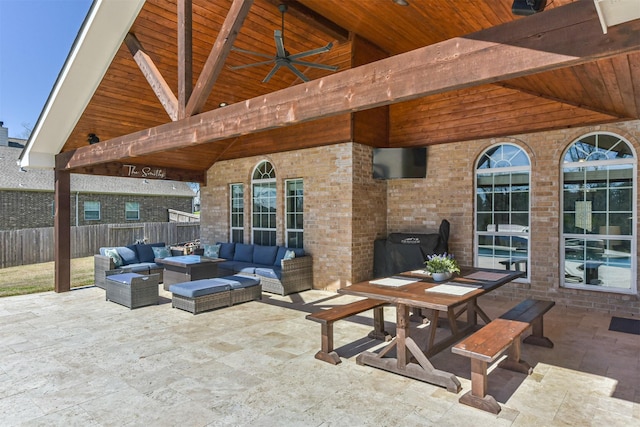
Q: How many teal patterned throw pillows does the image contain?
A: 4